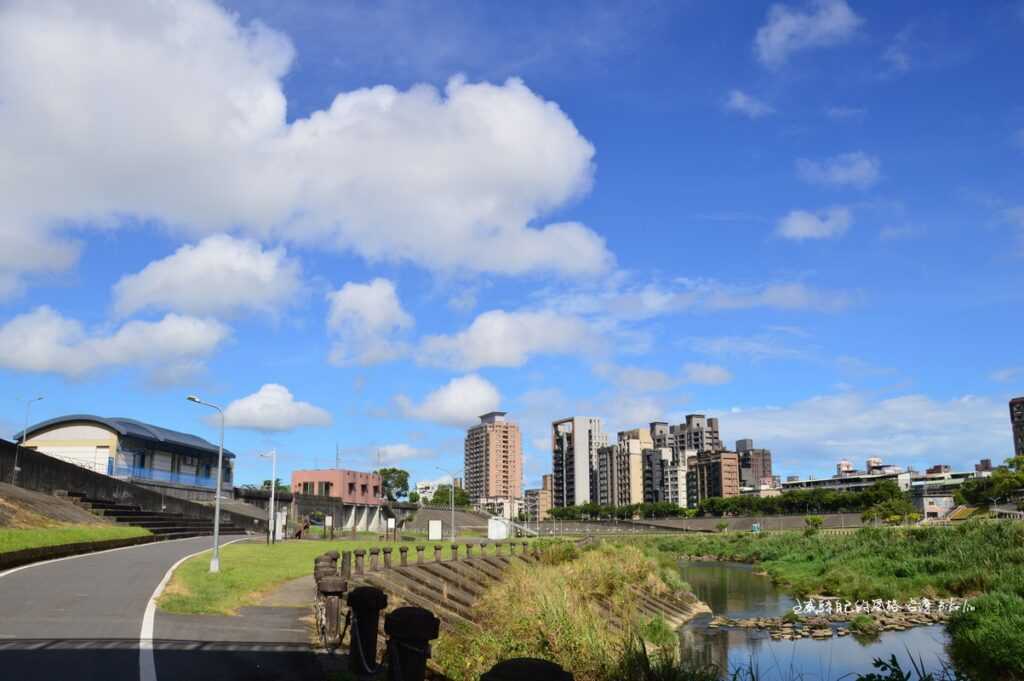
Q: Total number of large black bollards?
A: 3